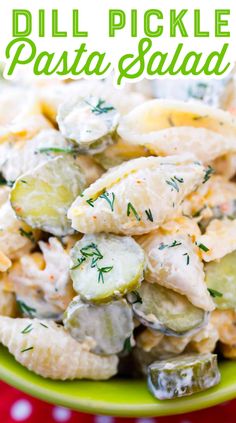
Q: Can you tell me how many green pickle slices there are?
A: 7